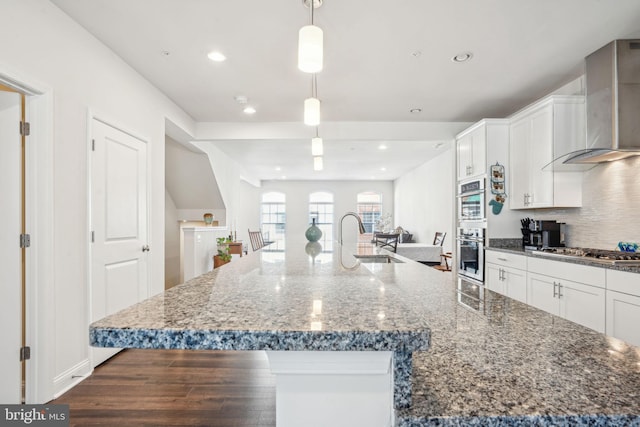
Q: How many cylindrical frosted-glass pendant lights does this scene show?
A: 4